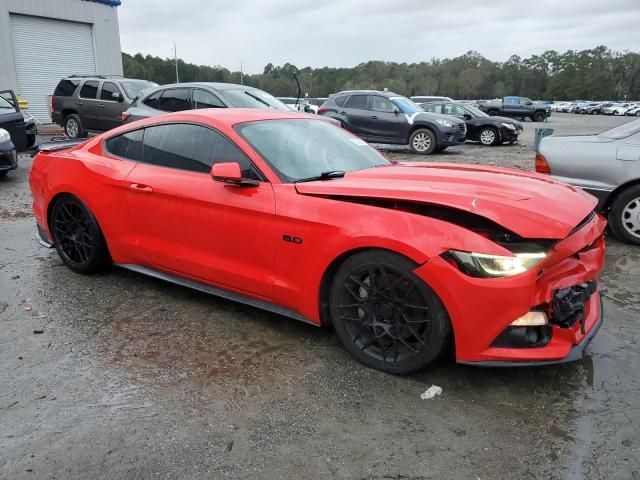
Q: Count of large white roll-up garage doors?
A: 1